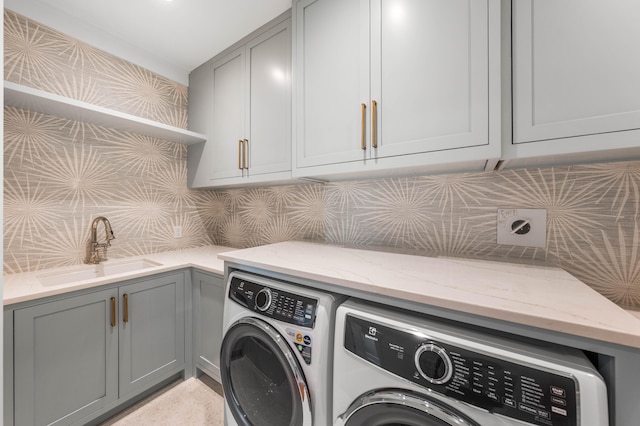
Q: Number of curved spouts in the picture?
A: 1